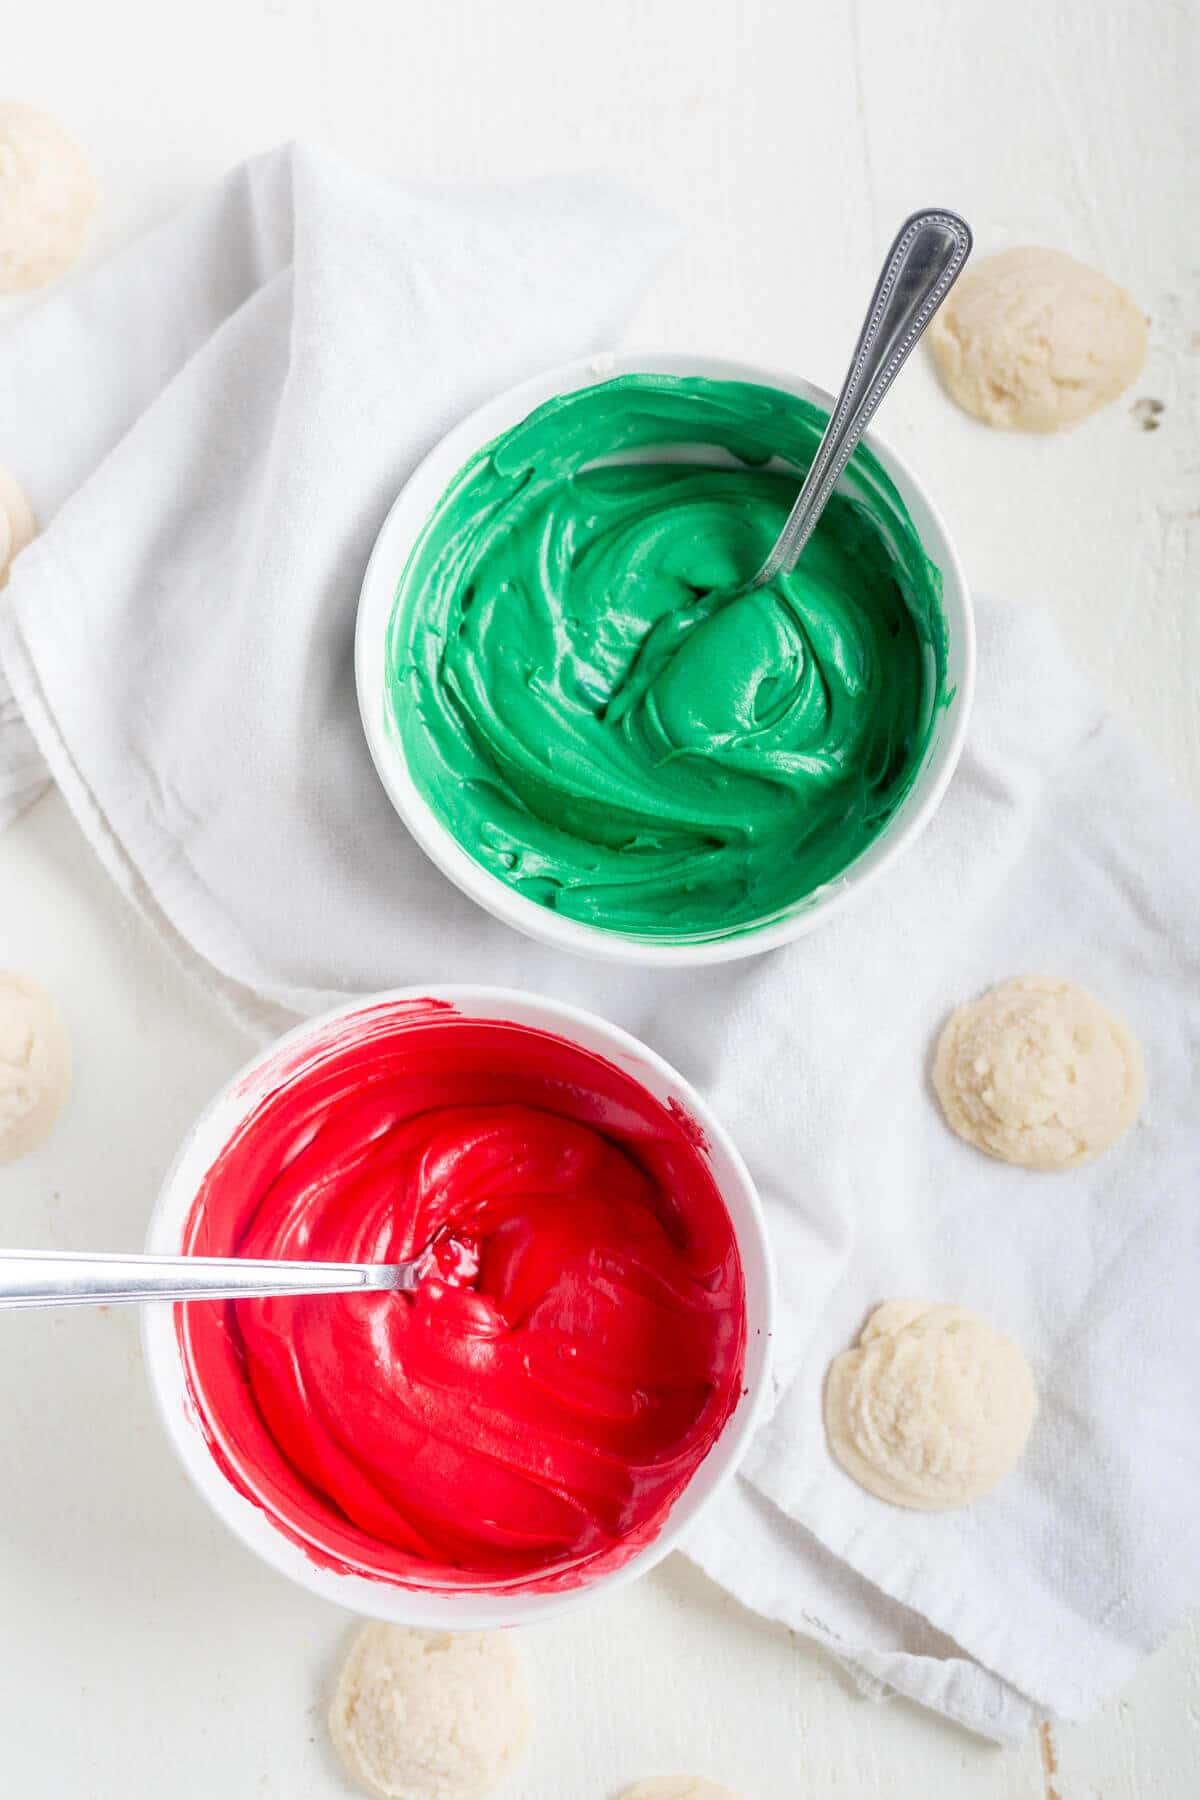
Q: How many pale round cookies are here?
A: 8